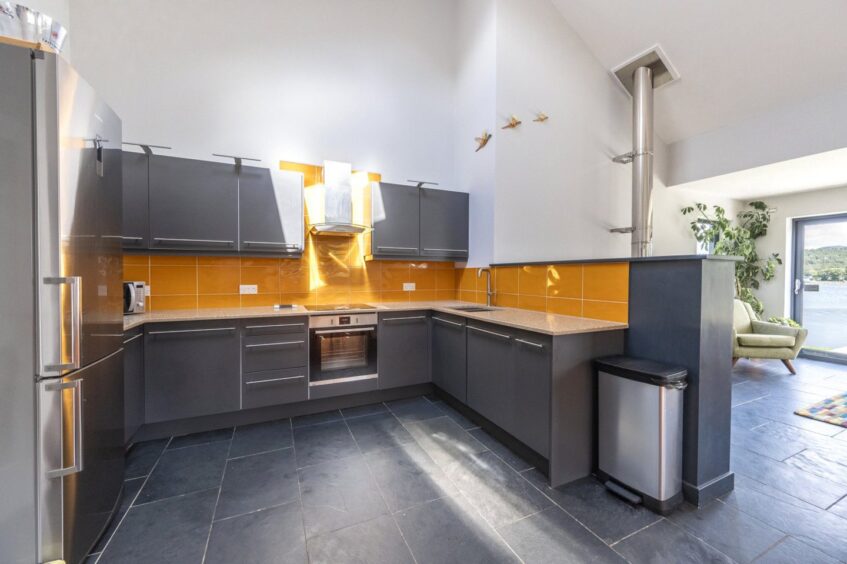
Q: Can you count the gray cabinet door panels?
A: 11